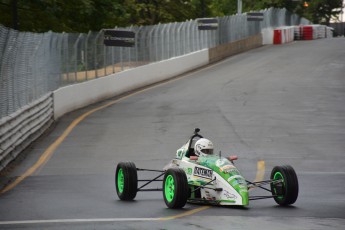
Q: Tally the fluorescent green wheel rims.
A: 3